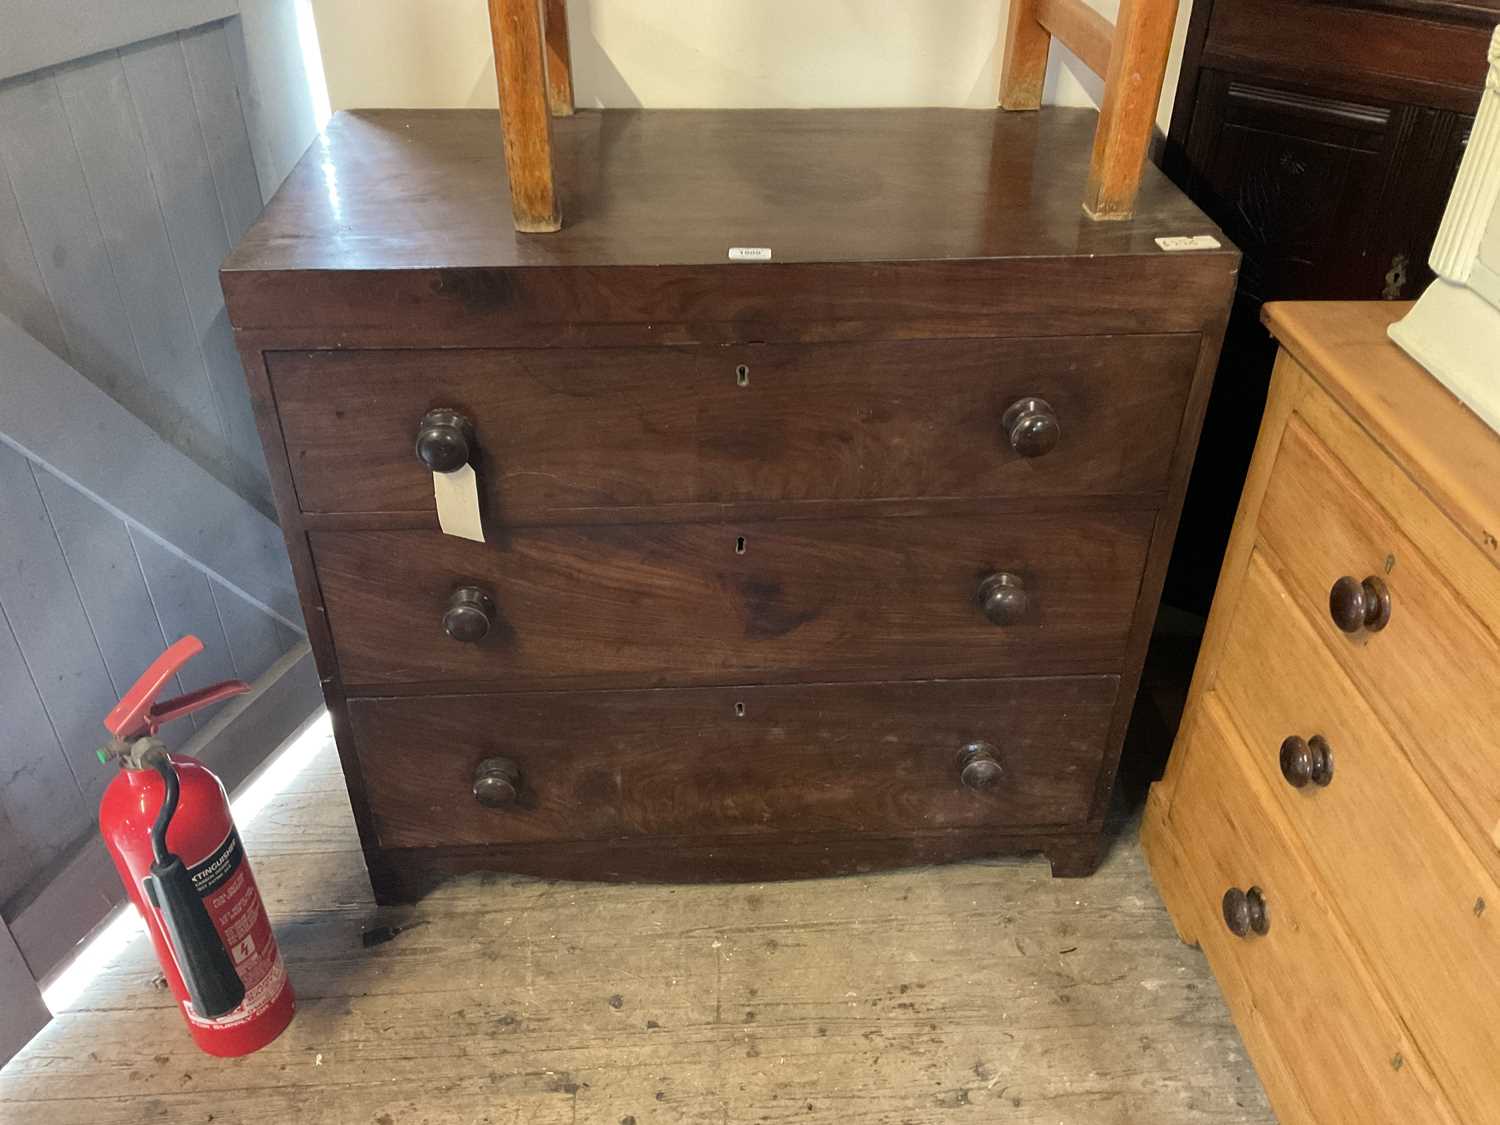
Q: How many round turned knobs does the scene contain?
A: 9